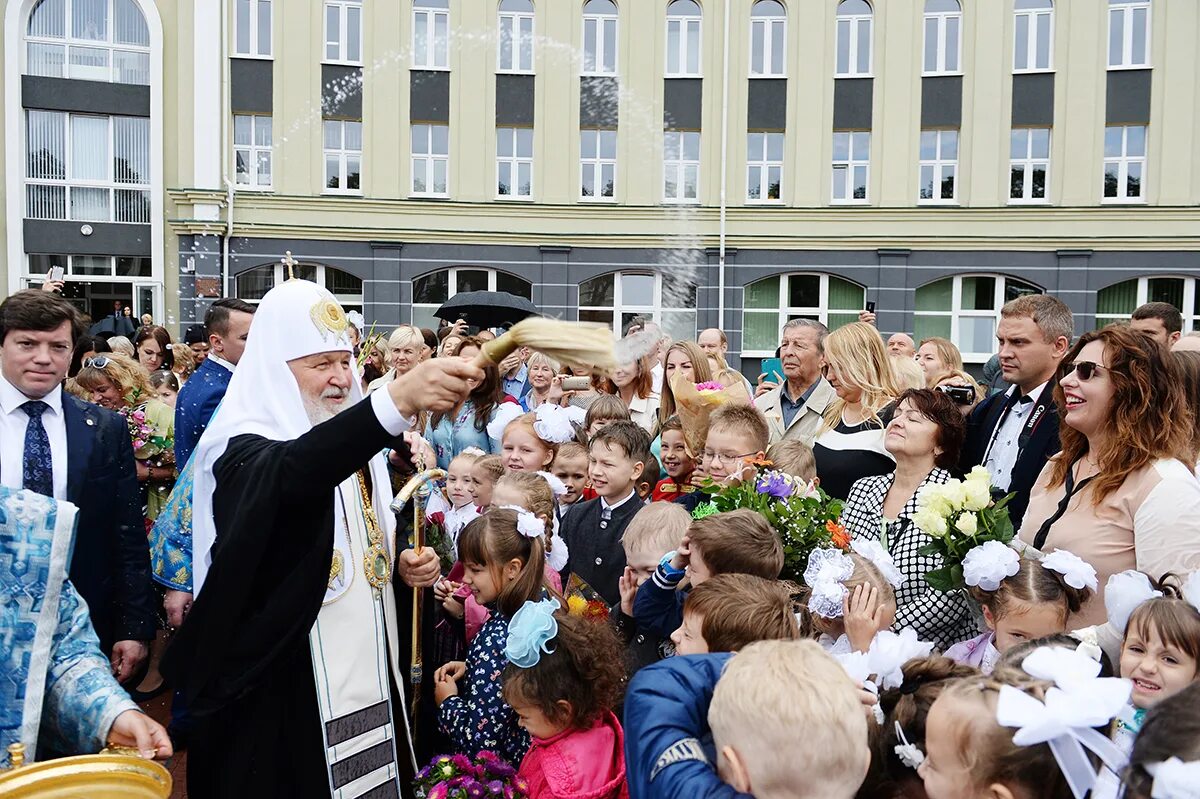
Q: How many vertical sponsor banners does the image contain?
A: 0